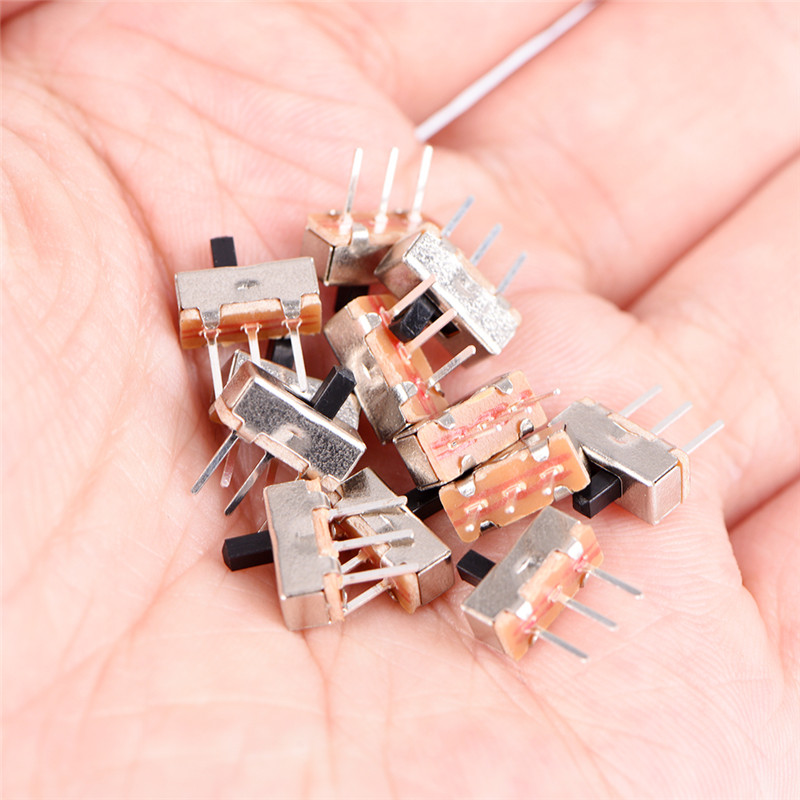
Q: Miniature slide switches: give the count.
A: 12